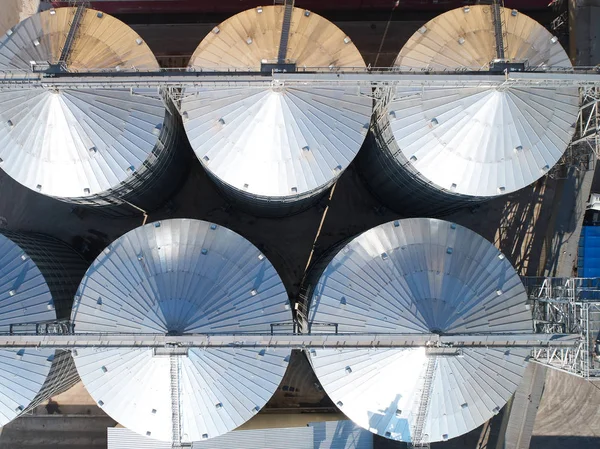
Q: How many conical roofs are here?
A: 6